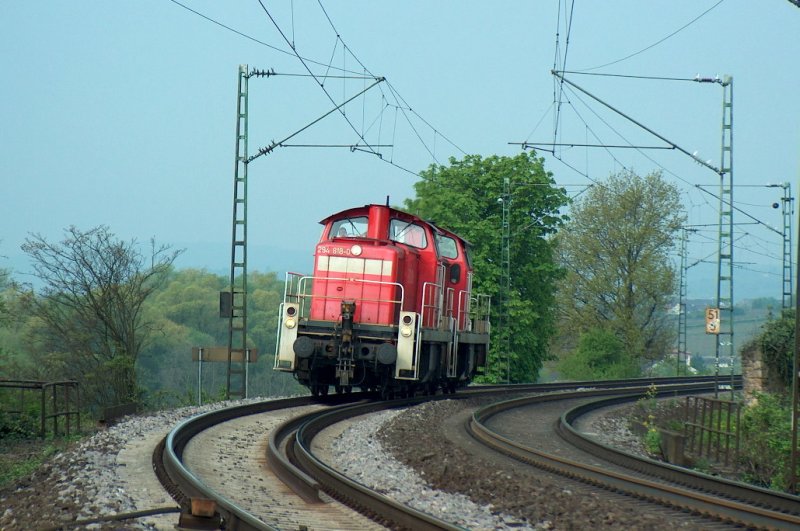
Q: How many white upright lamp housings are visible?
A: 2